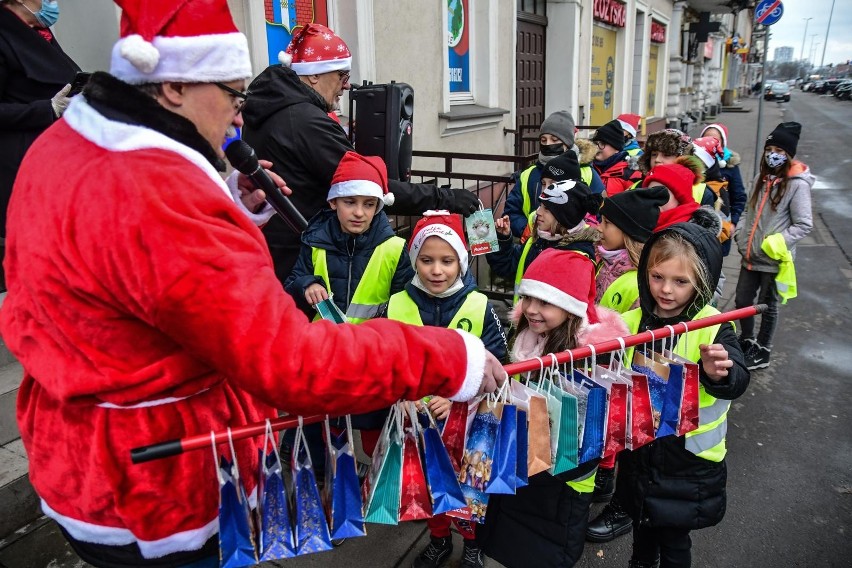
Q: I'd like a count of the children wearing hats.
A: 14